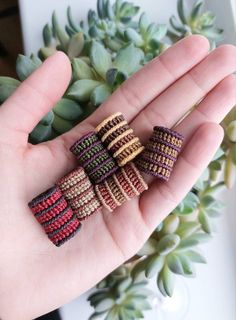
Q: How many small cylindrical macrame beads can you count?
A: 6